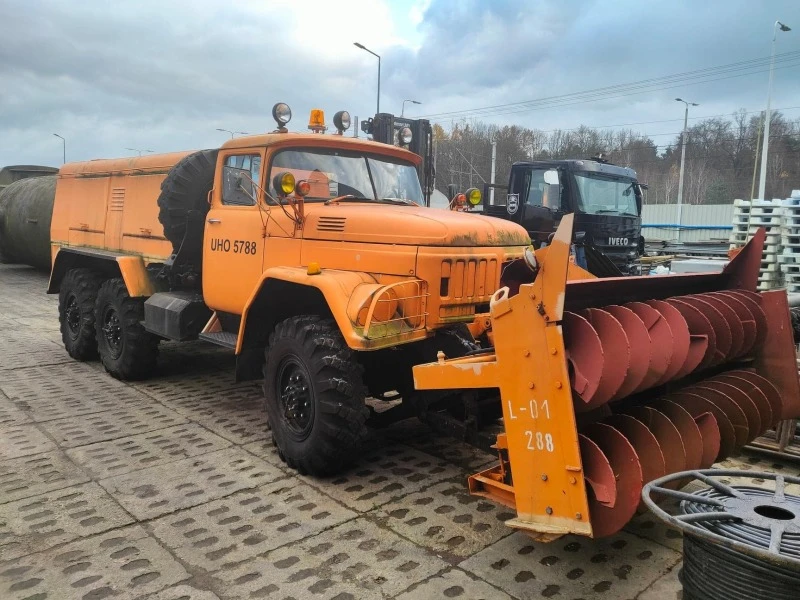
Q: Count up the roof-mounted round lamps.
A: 3